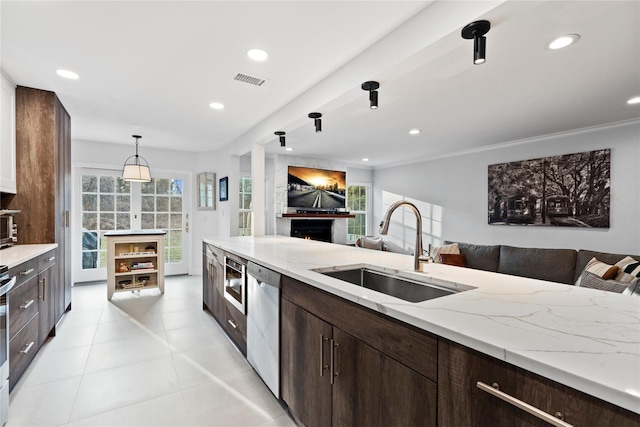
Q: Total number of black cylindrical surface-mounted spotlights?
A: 4